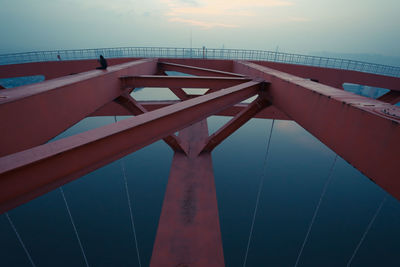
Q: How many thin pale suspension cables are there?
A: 6